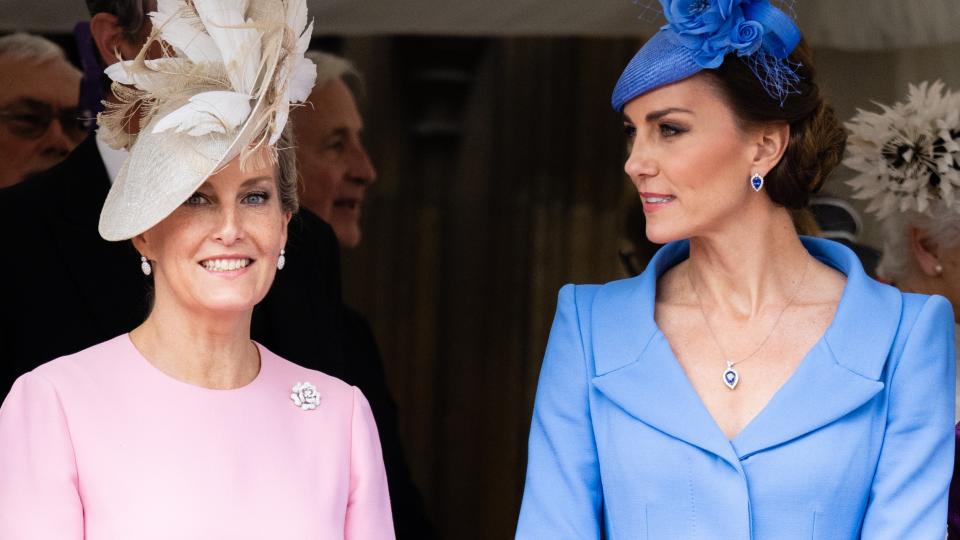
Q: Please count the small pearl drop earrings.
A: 2